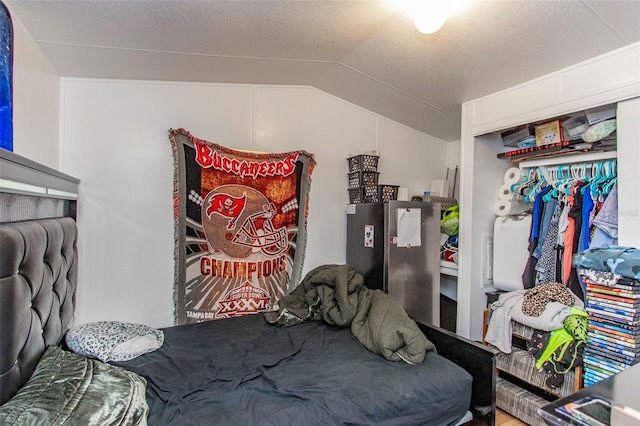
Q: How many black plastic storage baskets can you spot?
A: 4